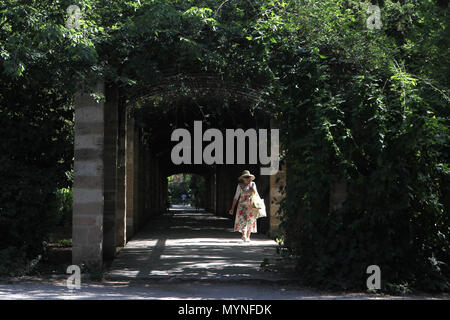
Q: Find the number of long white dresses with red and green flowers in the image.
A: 1